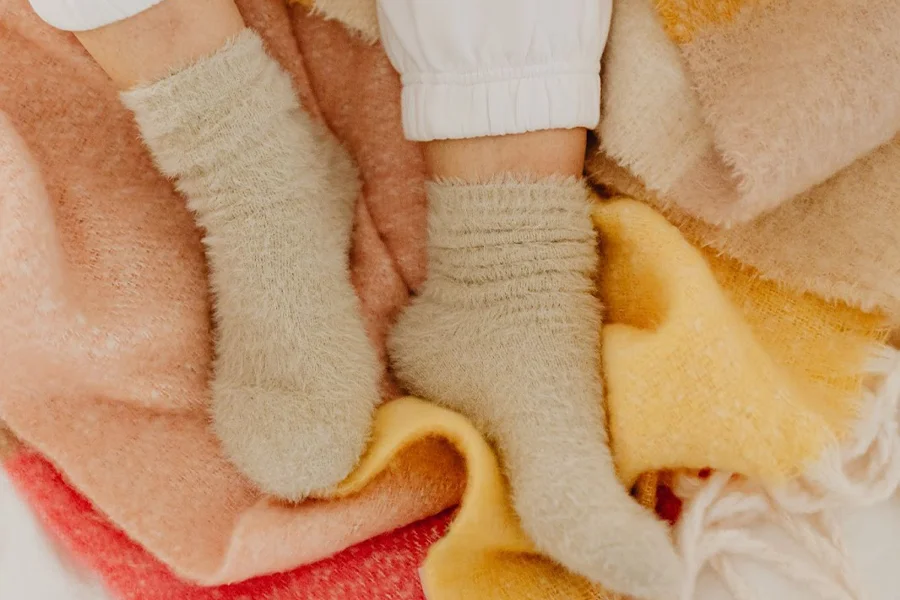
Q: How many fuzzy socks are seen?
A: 2